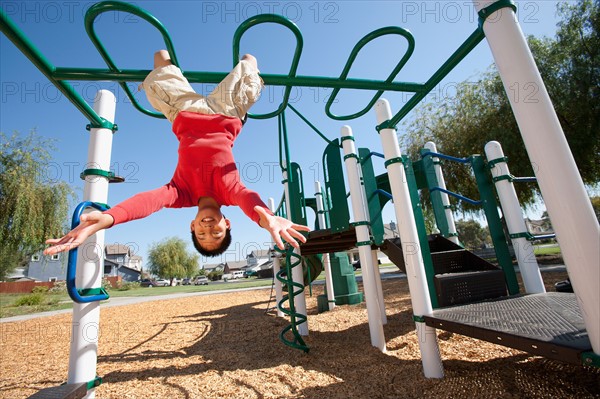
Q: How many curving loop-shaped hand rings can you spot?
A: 3